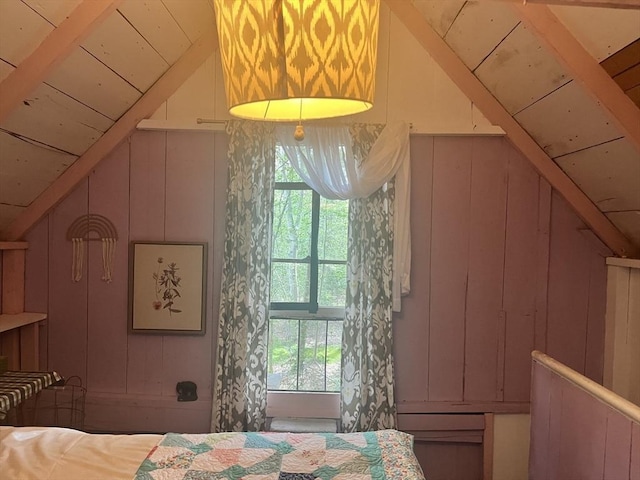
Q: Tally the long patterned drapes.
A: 2